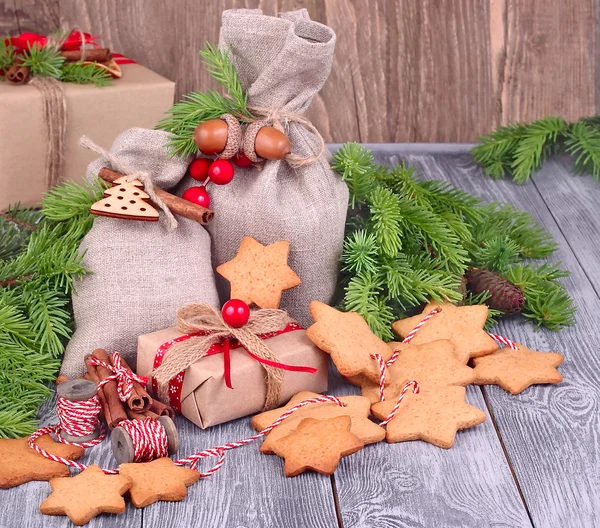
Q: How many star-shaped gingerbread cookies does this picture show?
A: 11